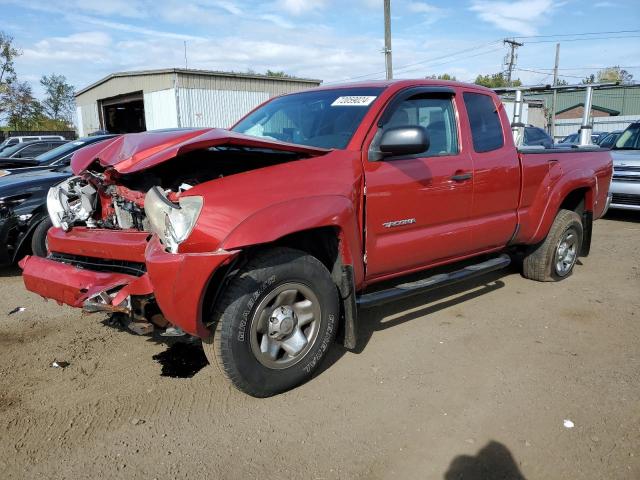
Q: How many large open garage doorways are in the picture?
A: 1